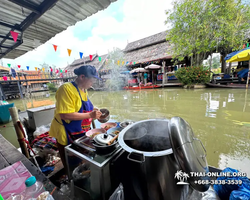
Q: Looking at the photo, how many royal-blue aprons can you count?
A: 1